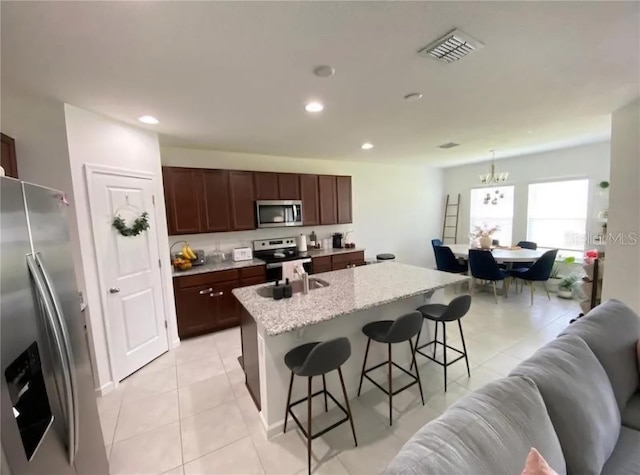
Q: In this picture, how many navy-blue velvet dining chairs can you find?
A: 5